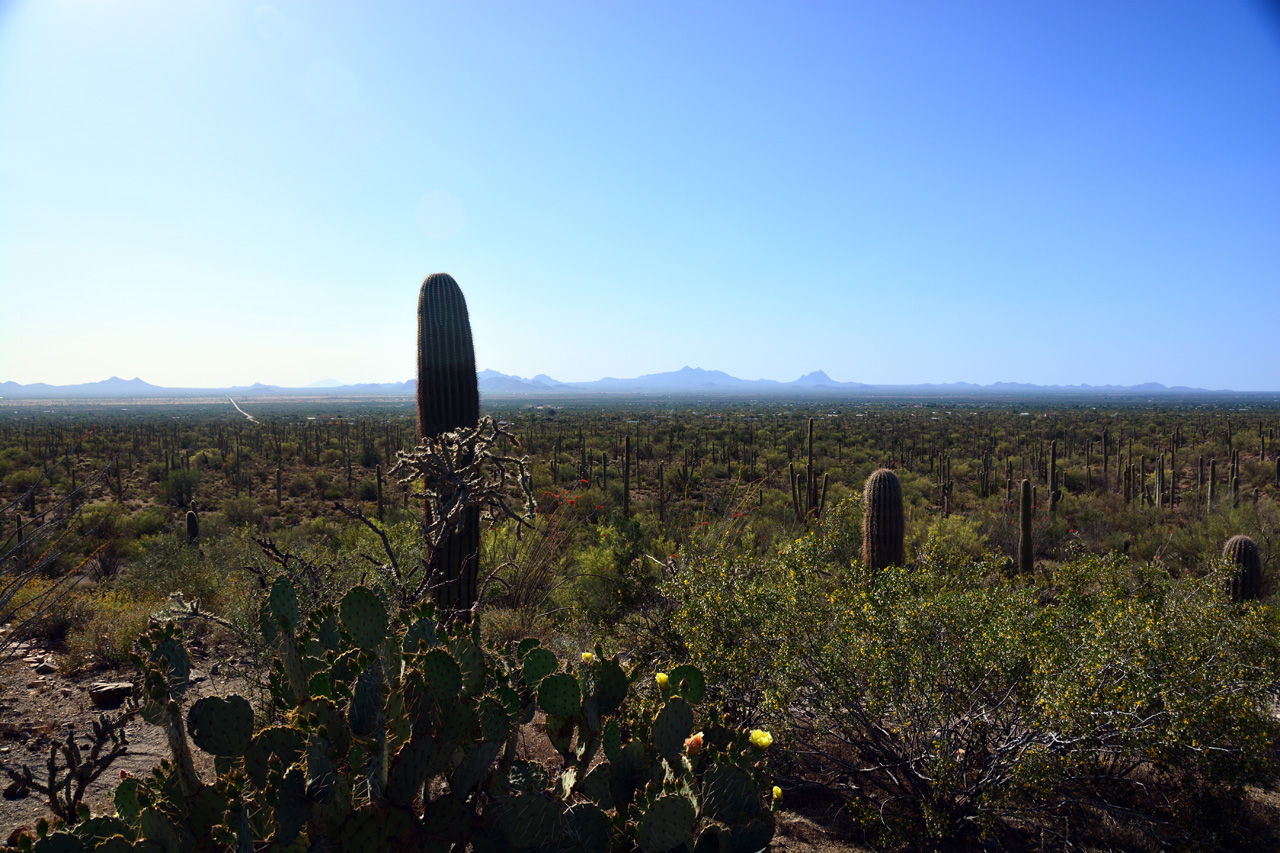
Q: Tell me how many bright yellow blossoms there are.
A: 4